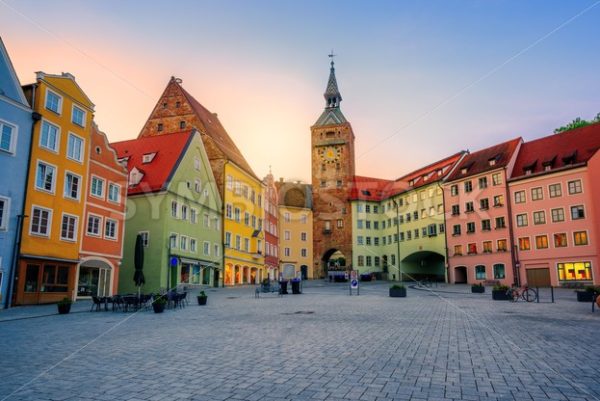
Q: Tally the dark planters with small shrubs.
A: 7